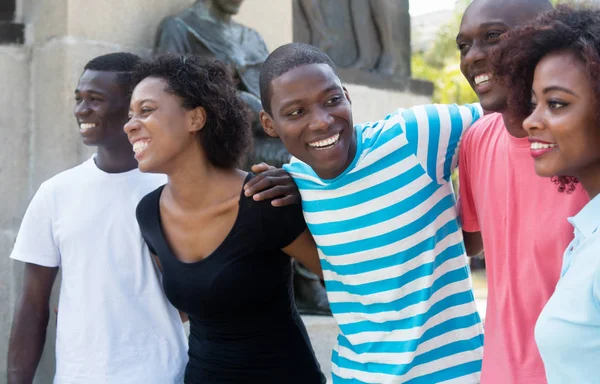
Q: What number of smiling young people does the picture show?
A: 5